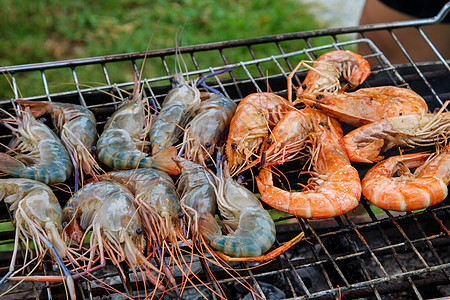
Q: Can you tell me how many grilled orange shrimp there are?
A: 7